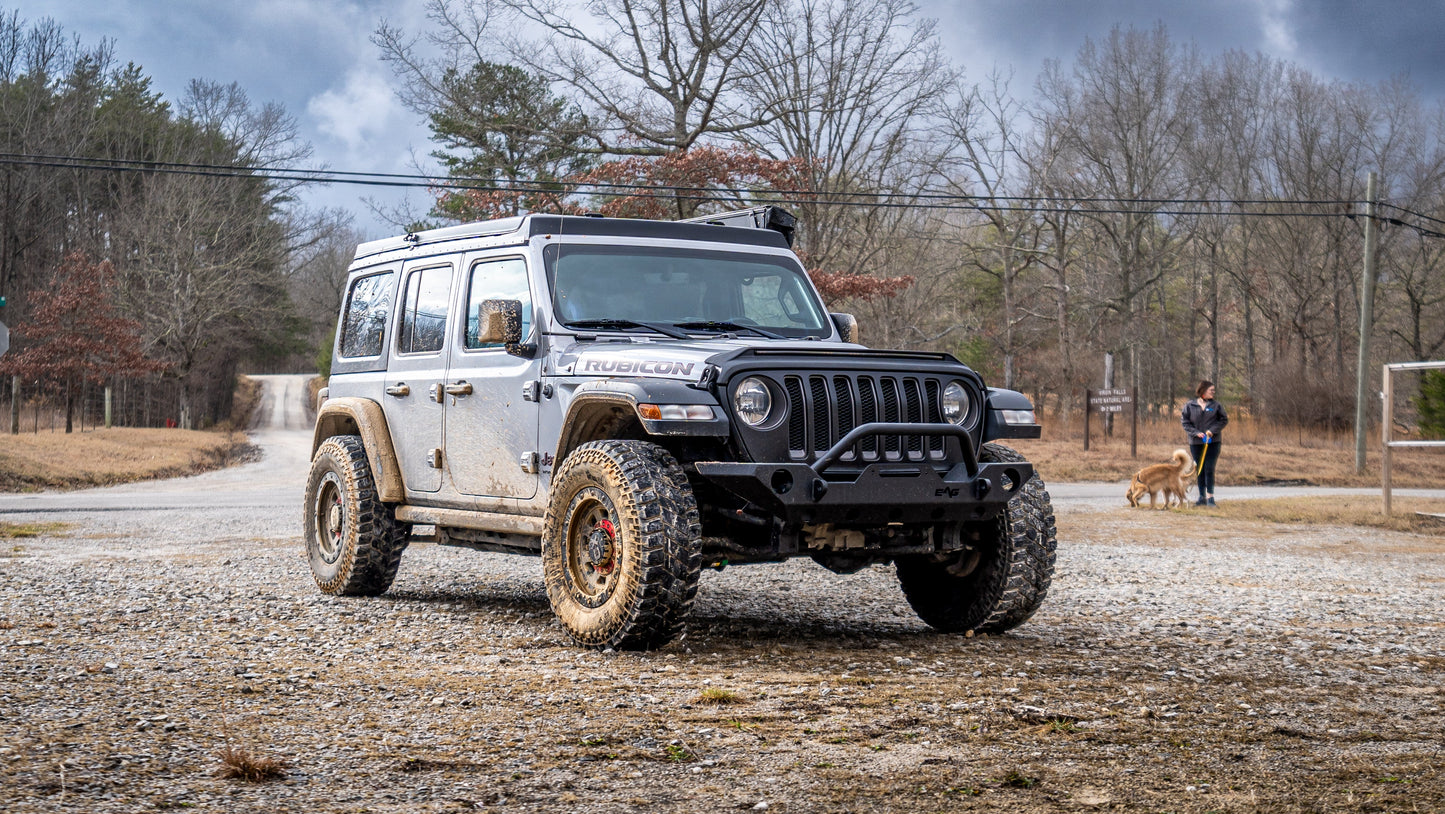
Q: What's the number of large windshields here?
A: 1